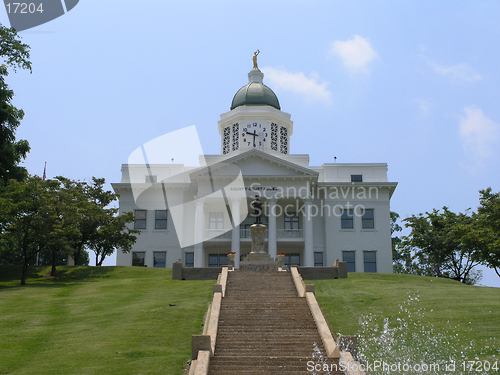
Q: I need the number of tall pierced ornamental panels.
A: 4